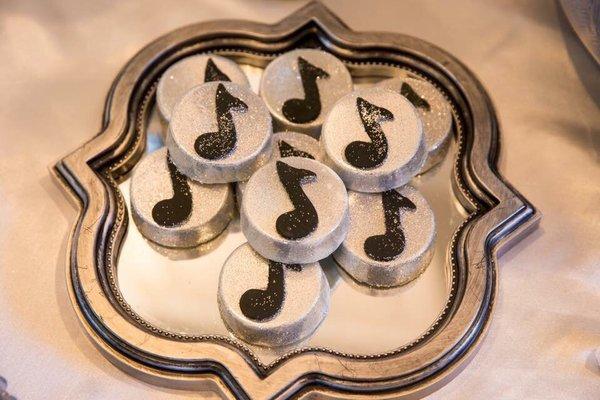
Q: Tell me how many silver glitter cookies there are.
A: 10